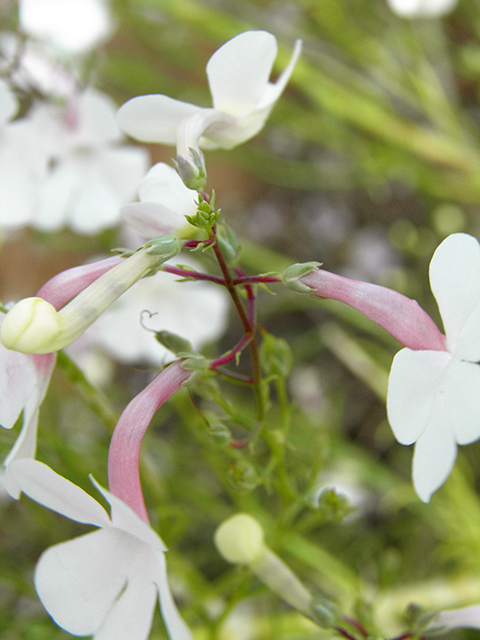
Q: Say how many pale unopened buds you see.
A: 2